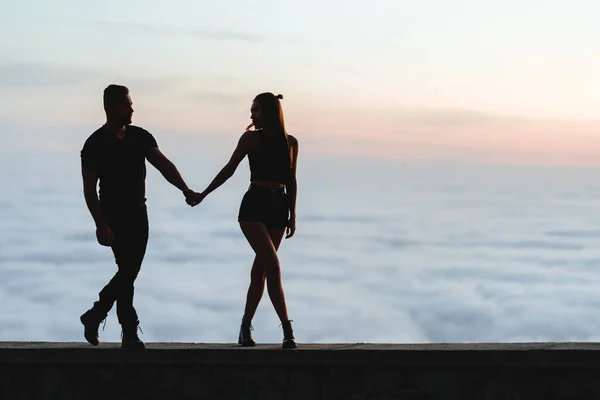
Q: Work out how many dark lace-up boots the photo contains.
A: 4